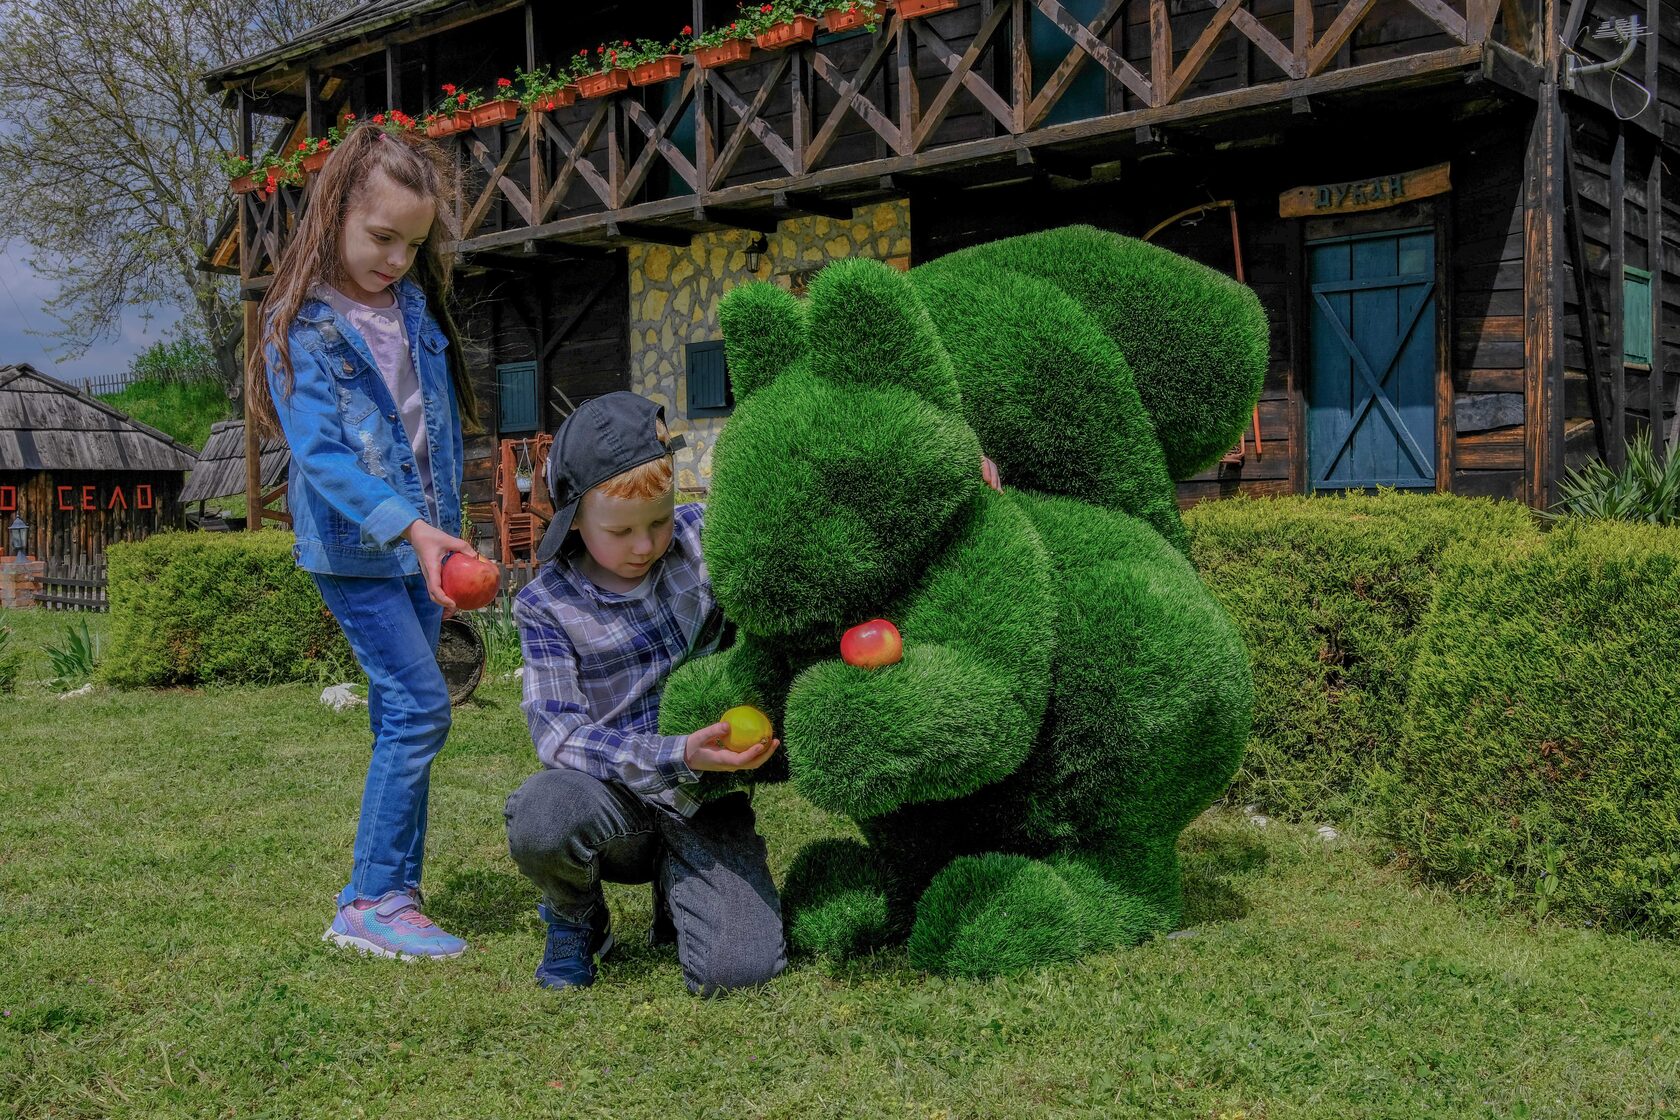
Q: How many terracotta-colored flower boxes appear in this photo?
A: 12